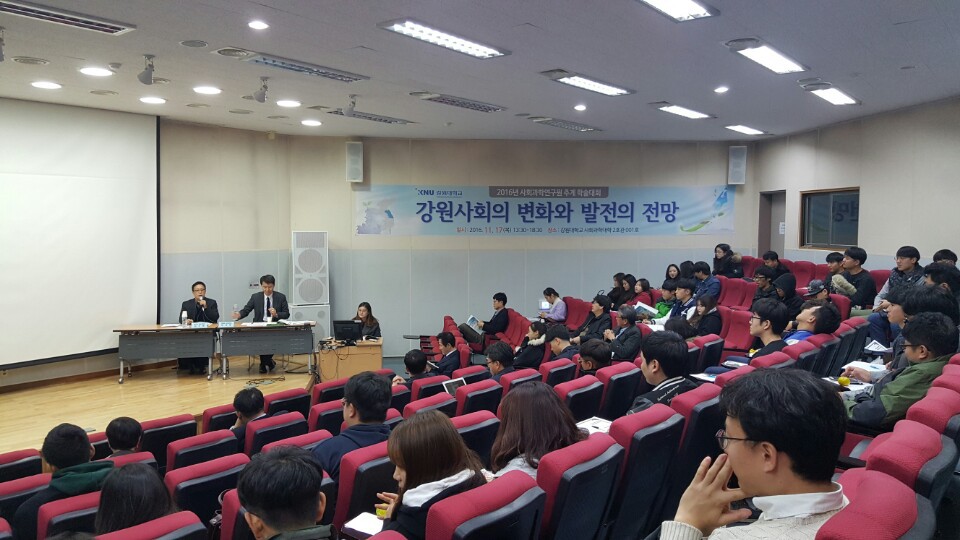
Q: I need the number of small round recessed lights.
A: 9